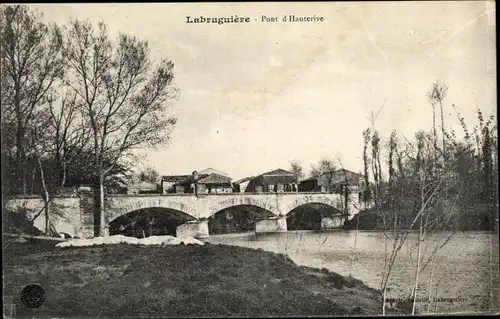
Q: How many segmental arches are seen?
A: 3